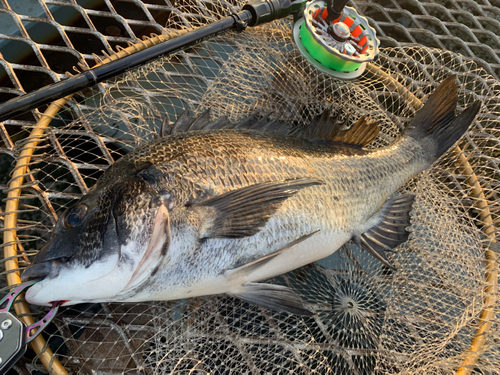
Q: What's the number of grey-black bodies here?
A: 1